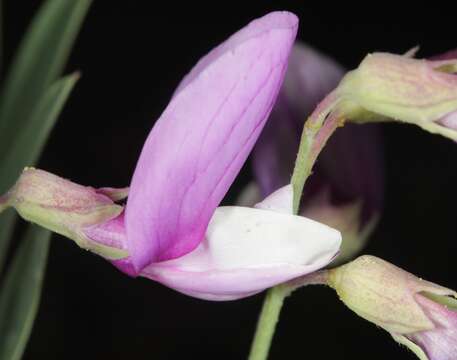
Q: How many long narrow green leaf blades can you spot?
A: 3